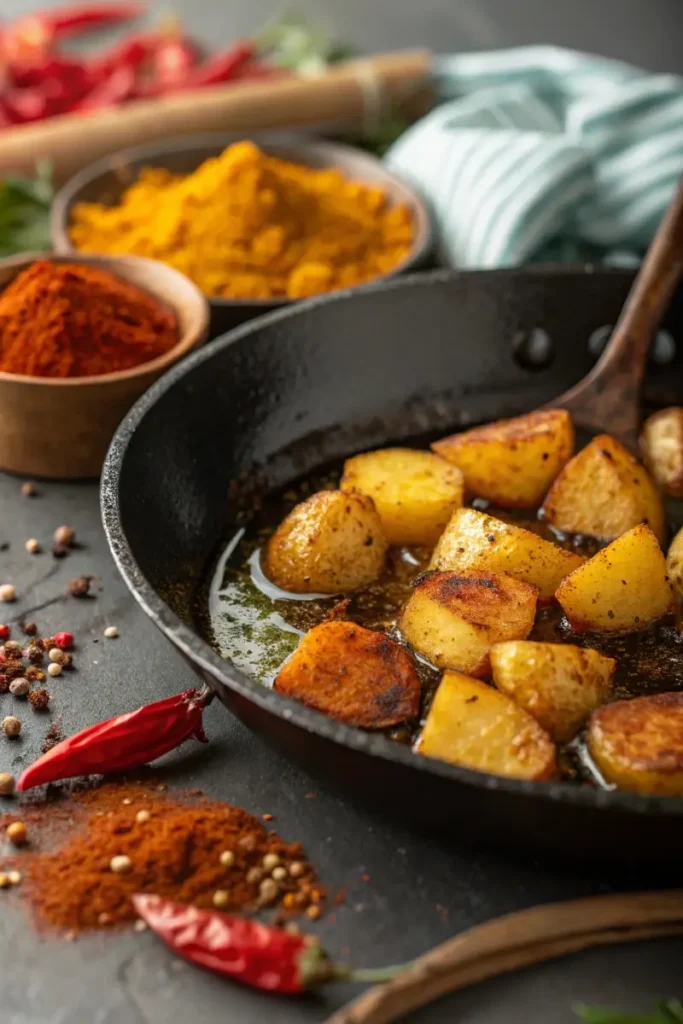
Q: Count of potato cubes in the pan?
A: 13